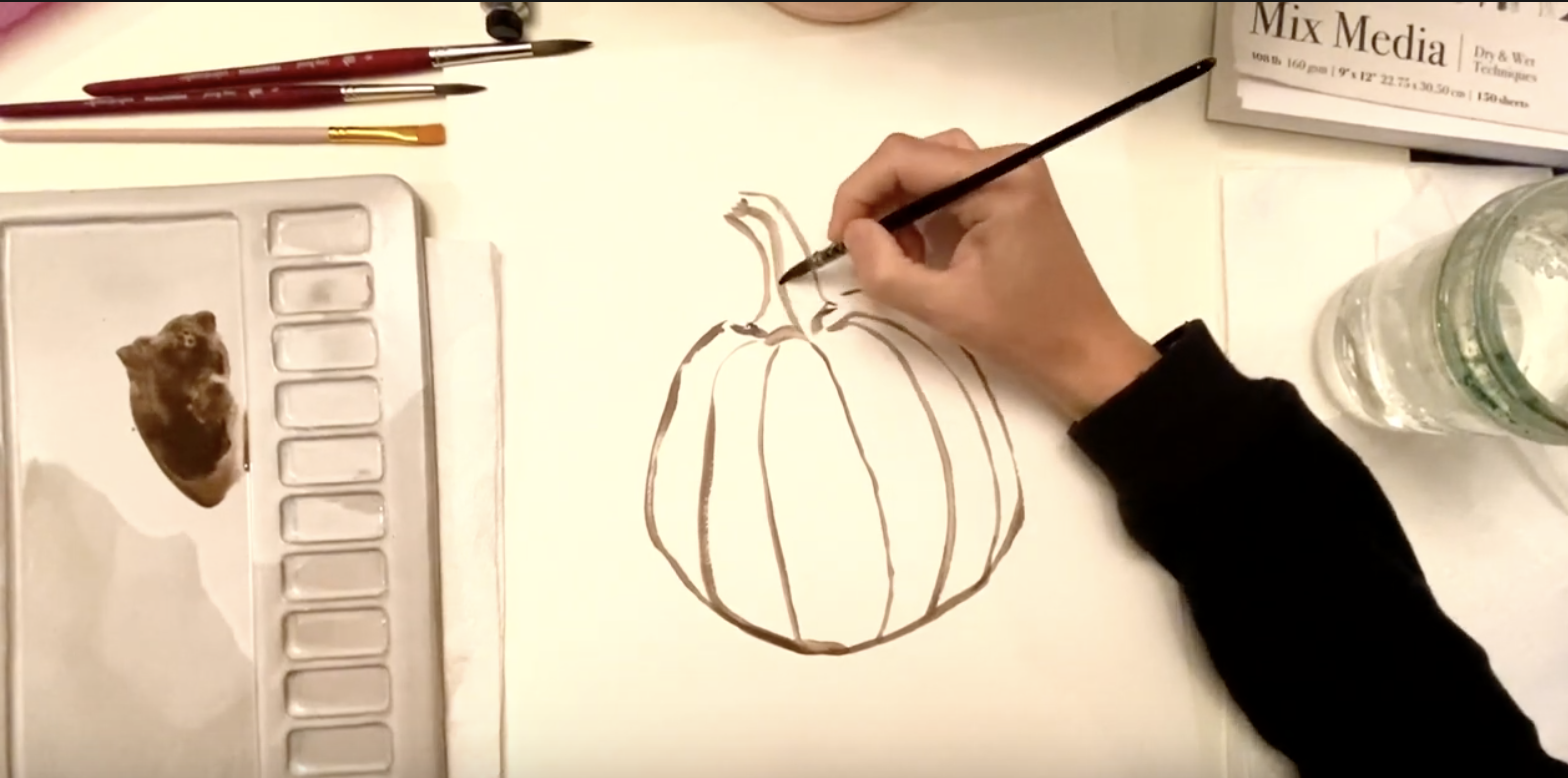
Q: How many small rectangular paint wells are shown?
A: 10